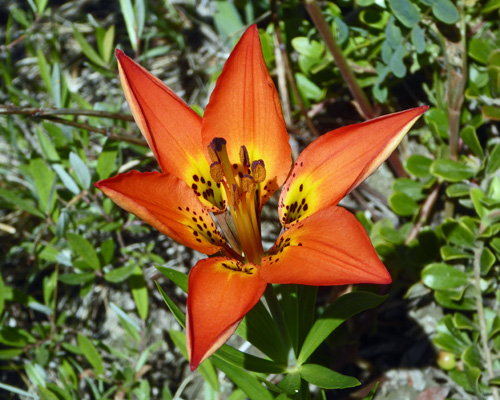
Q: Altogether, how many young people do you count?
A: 0